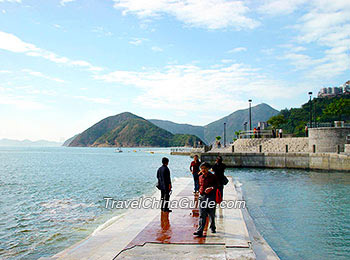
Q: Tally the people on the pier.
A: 4